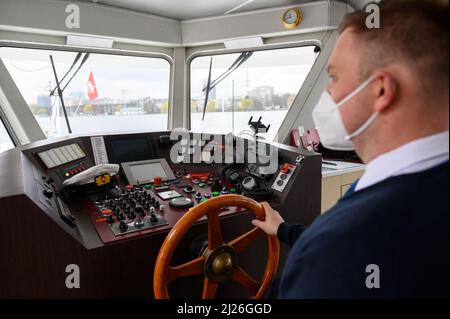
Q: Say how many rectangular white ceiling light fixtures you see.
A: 2